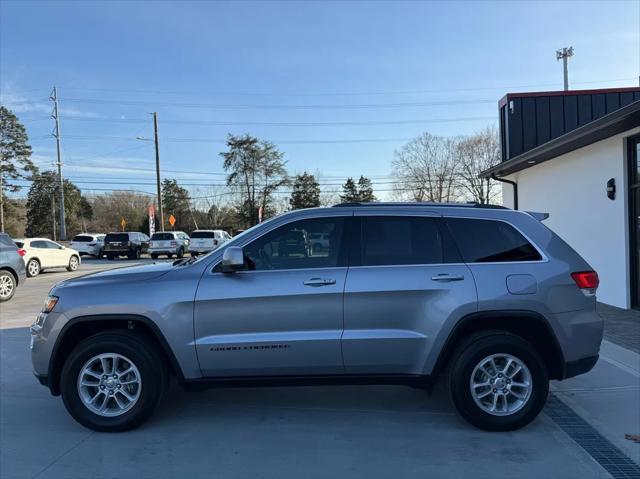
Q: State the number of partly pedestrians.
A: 0